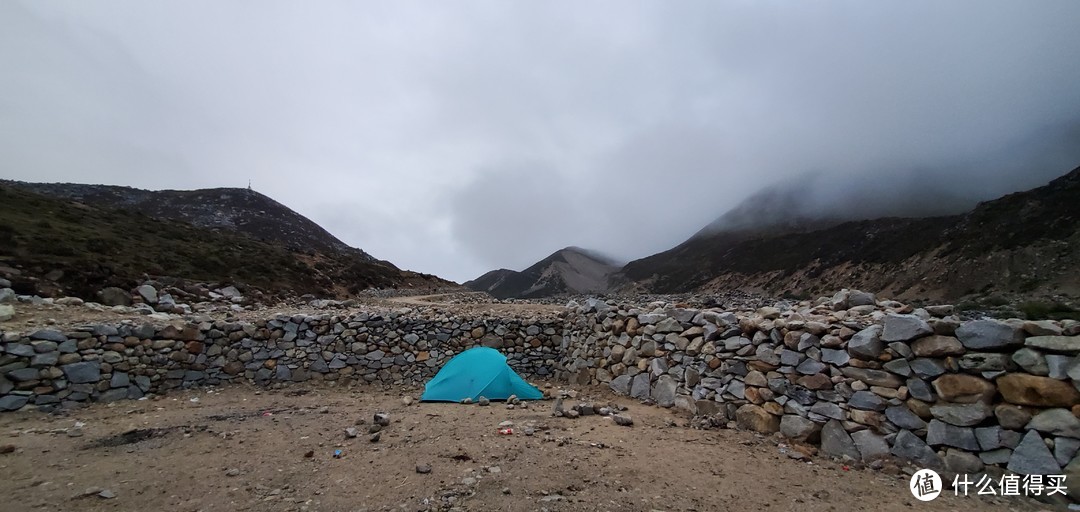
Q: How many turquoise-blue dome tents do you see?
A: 1